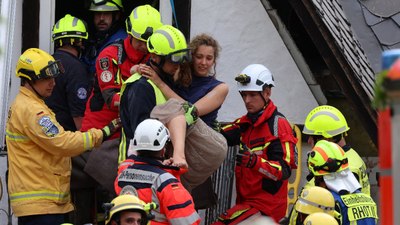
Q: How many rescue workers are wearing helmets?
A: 12